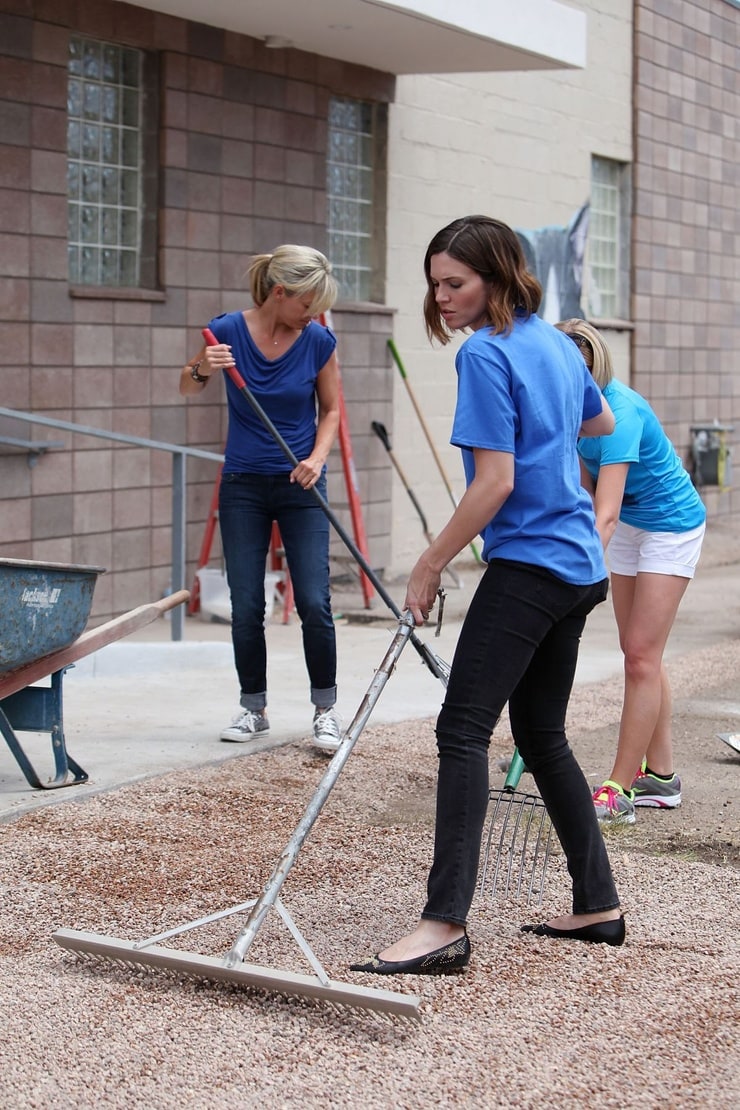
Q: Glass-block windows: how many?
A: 3